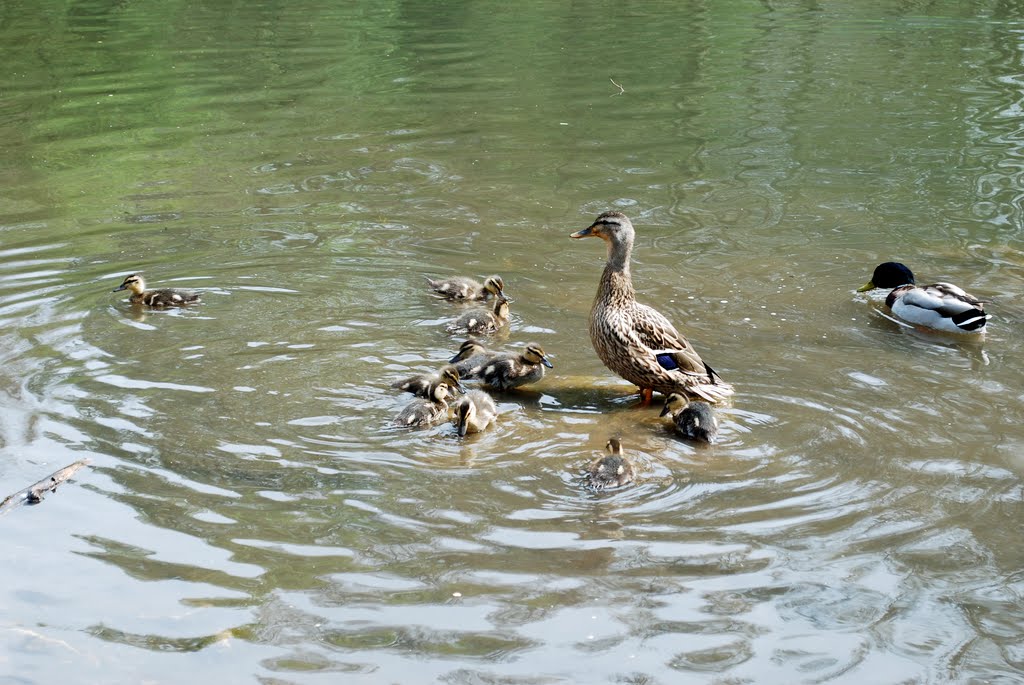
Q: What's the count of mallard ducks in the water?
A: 12